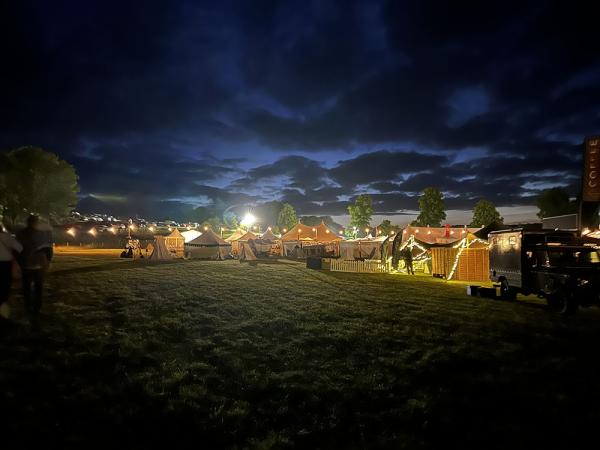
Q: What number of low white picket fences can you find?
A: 1